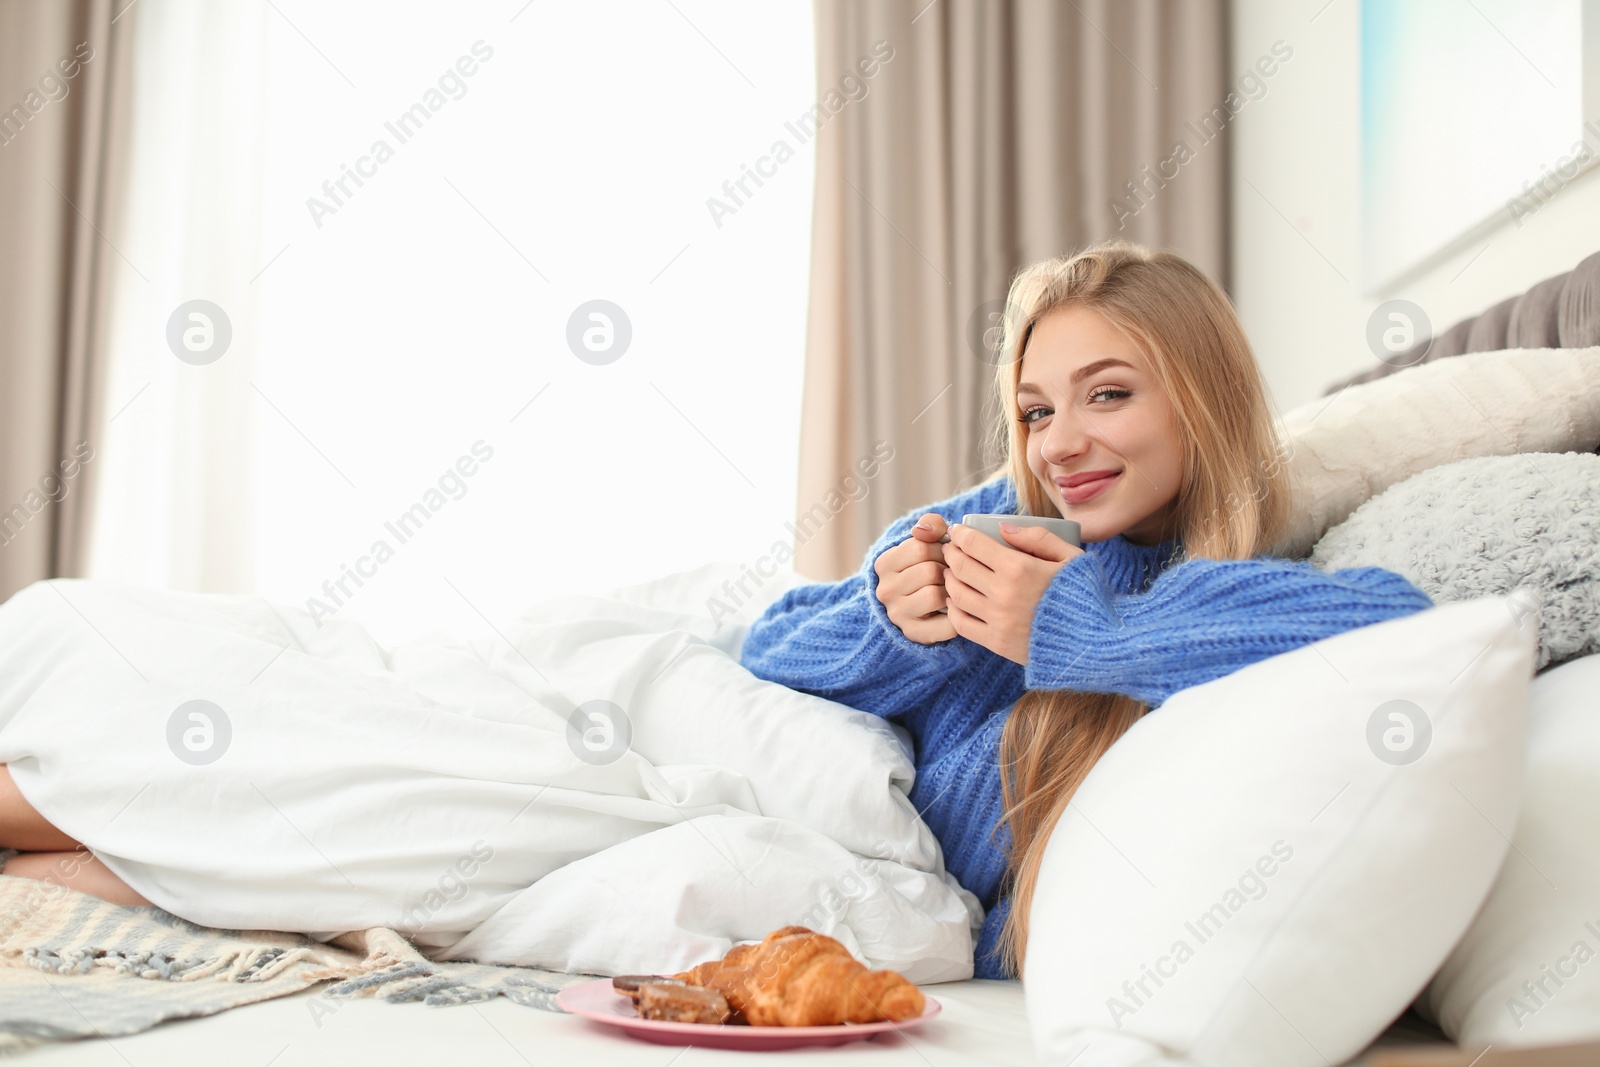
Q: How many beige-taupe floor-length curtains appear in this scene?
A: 2